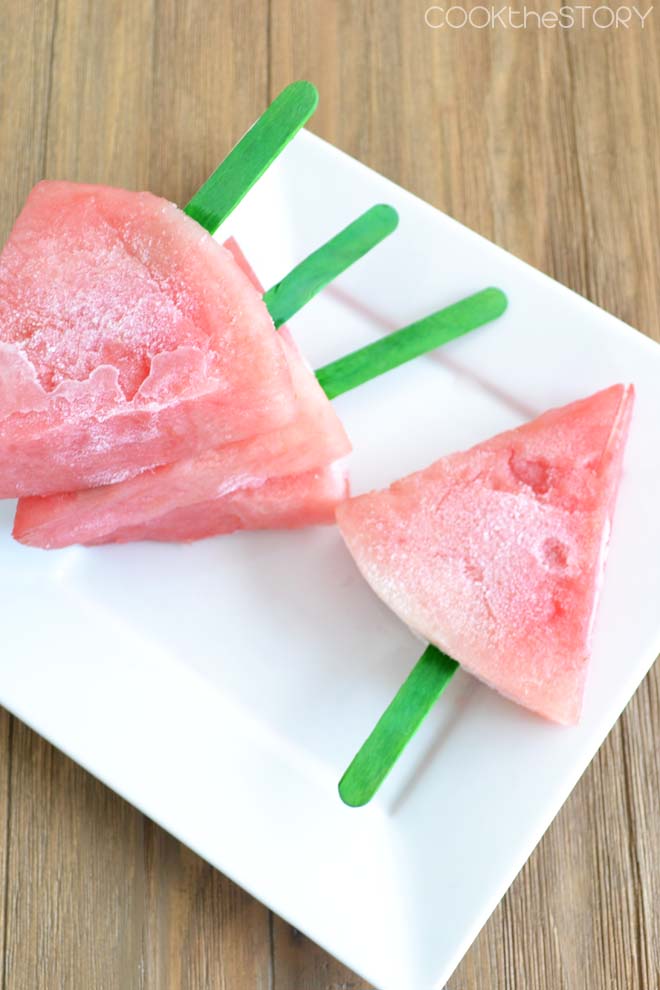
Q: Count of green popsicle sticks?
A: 4